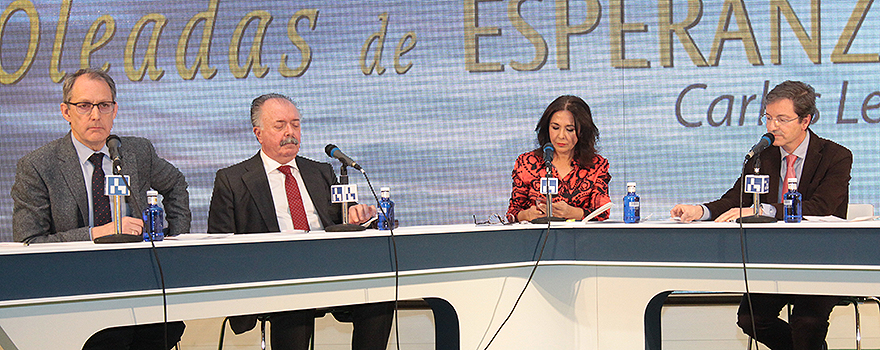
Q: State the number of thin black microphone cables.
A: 4